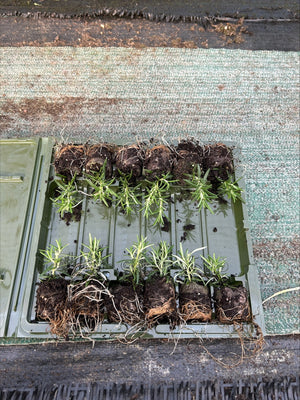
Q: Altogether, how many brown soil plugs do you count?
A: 12